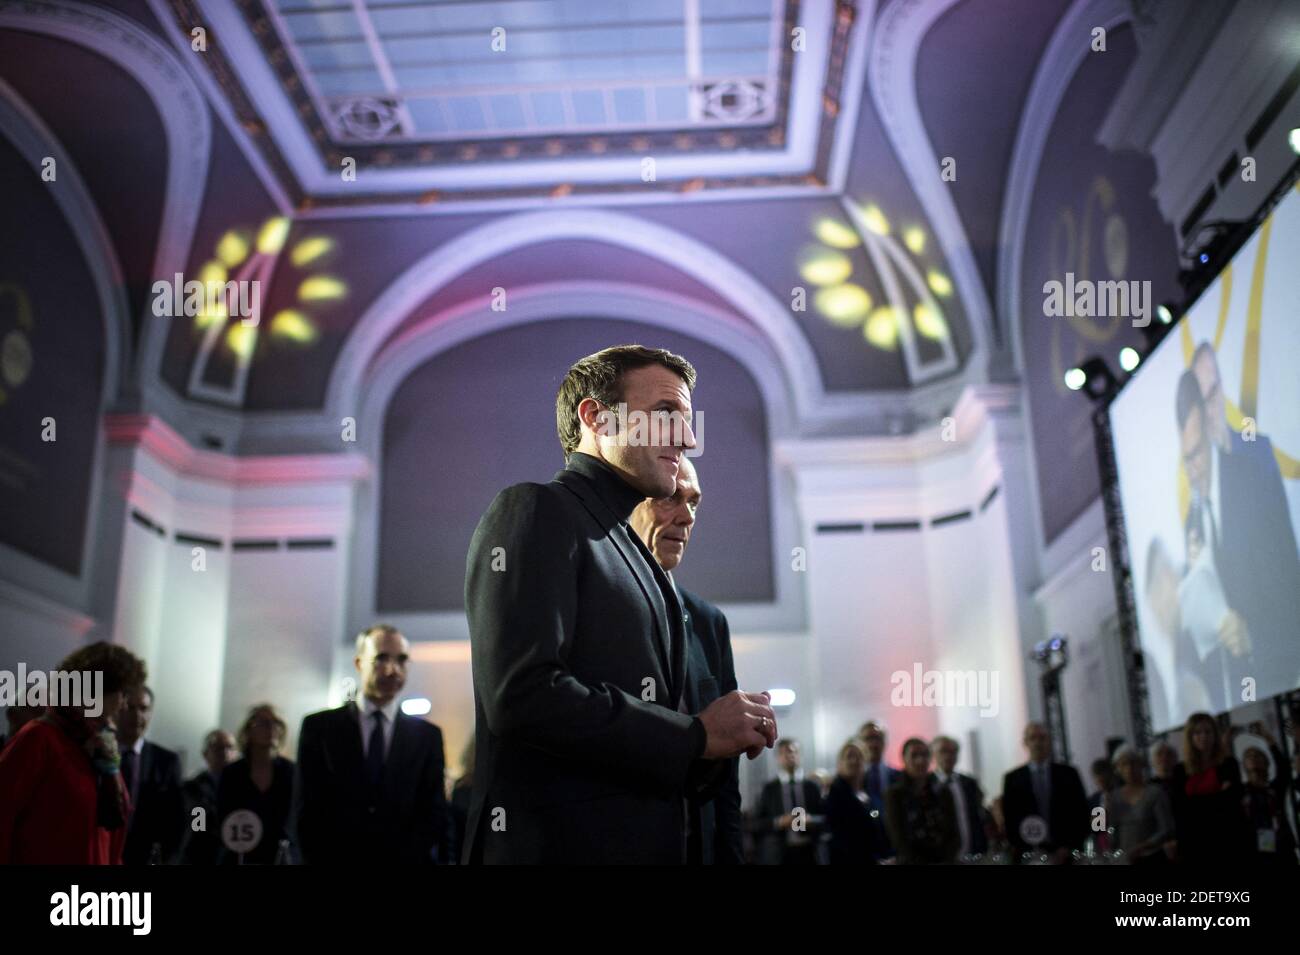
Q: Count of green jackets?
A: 0